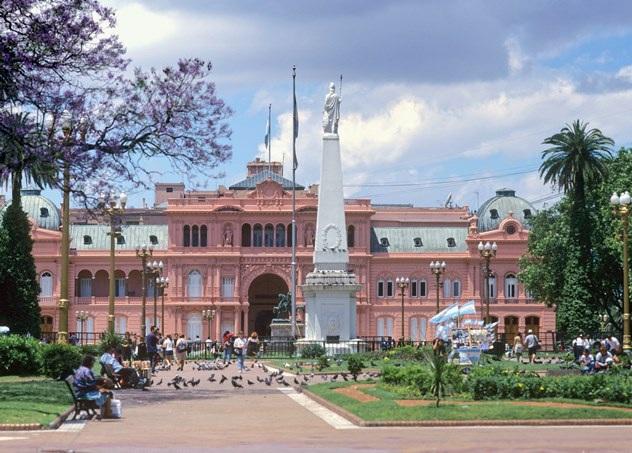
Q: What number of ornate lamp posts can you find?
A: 11